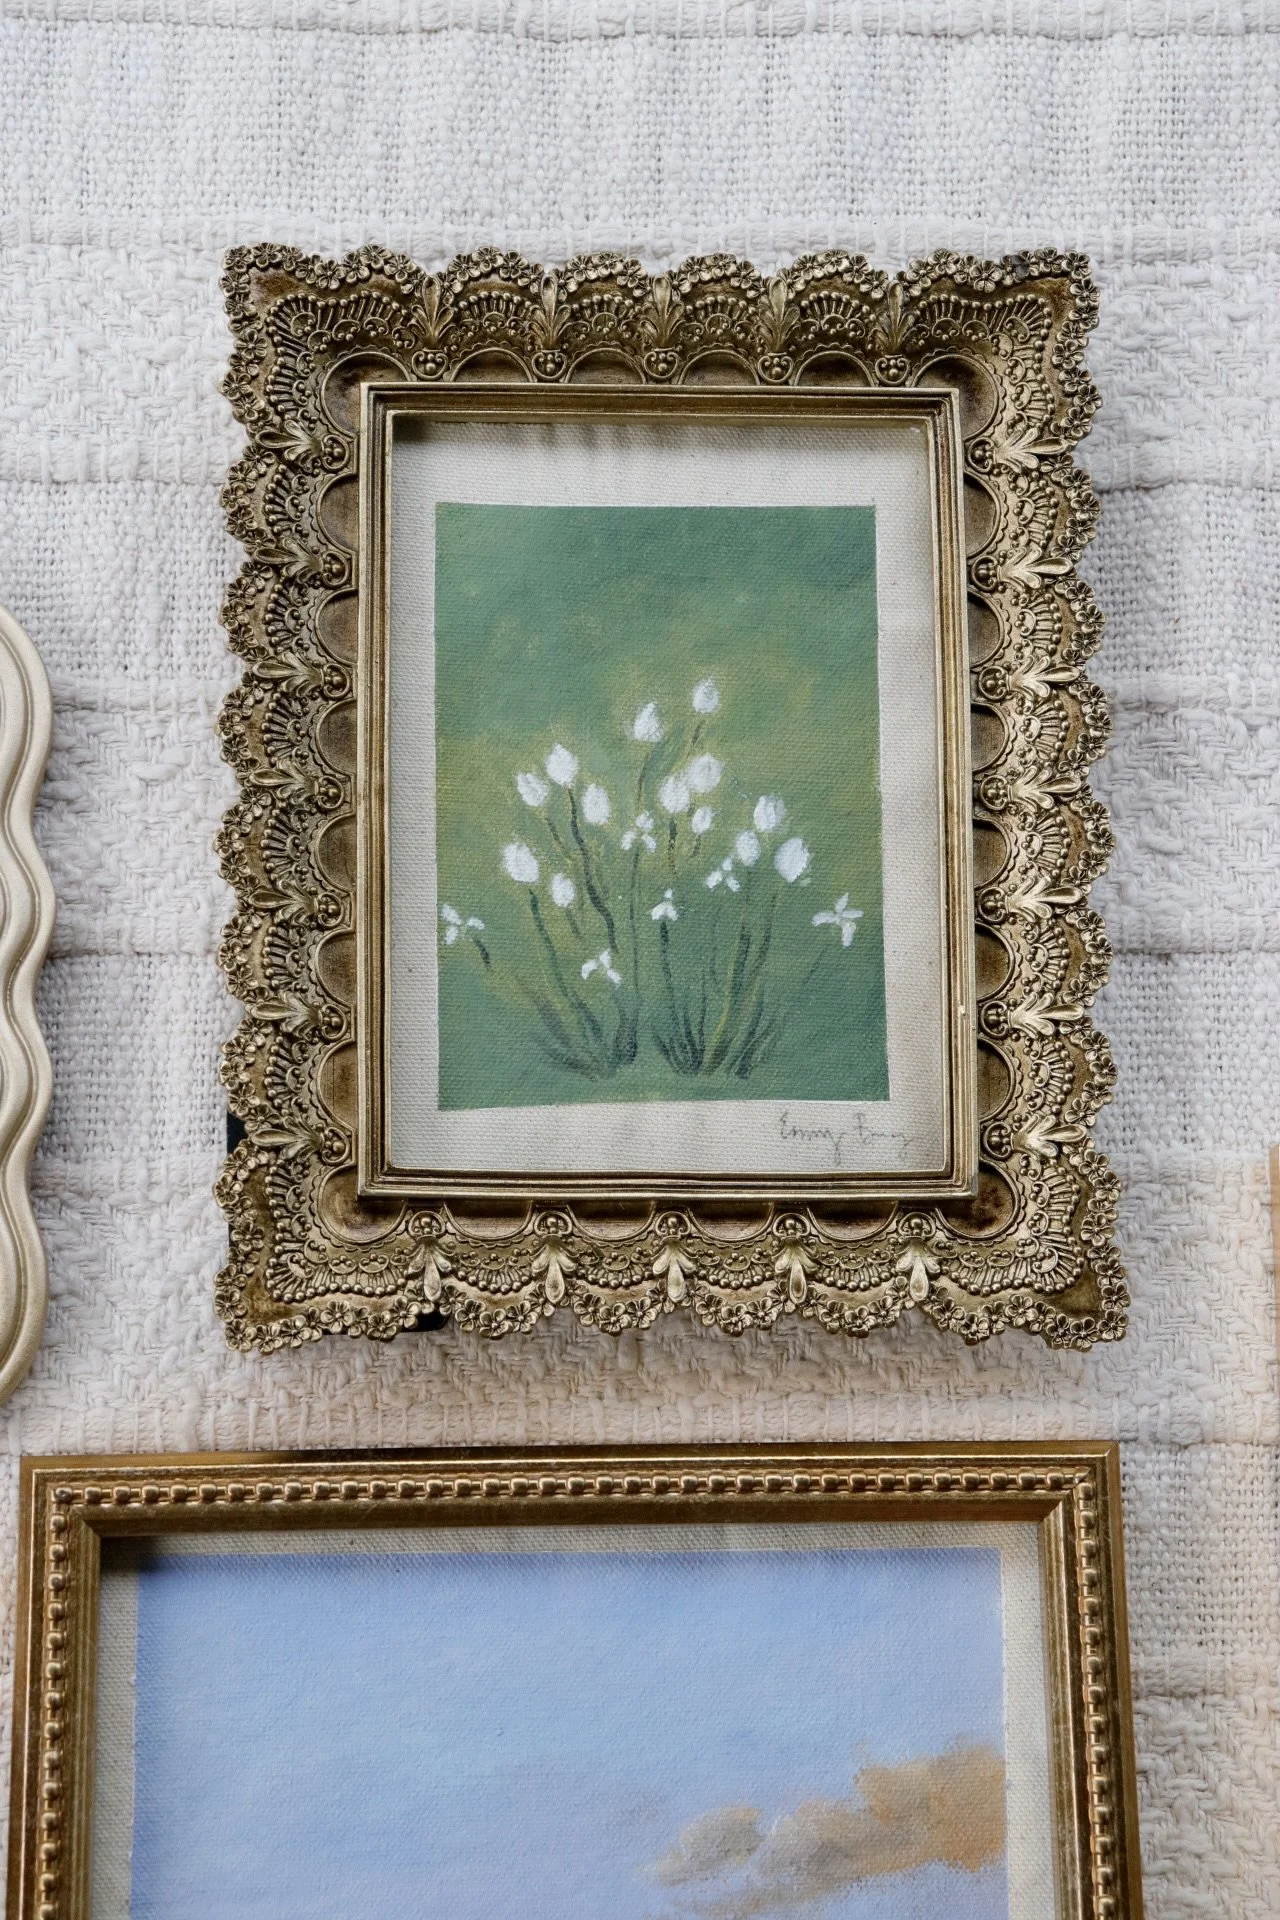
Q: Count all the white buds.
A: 13